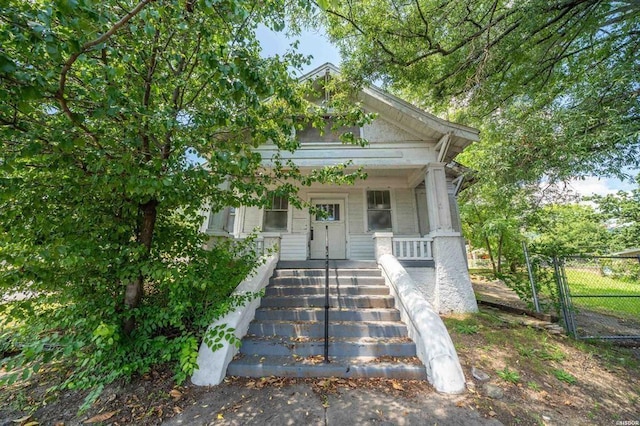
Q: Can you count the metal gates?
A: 1